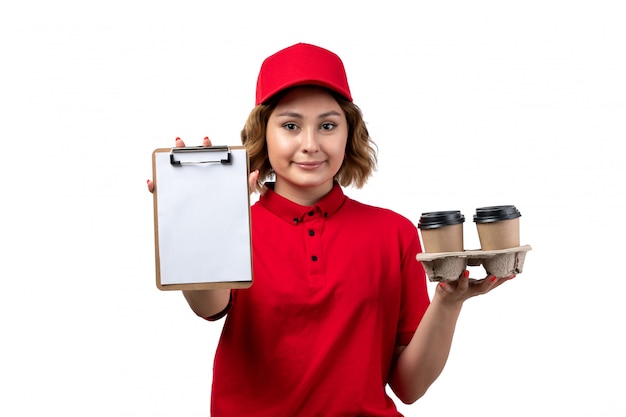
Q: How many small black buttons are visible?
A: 5